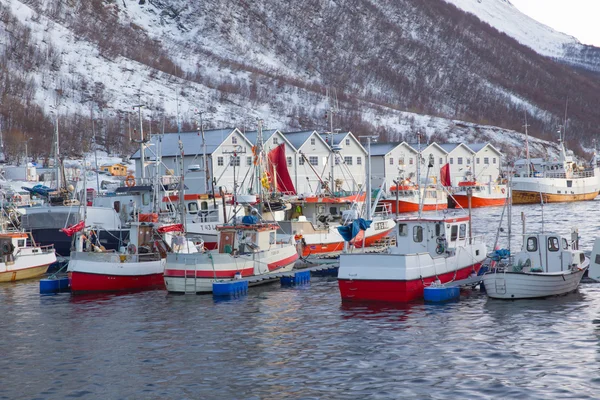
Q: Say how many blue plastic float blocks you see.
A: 4